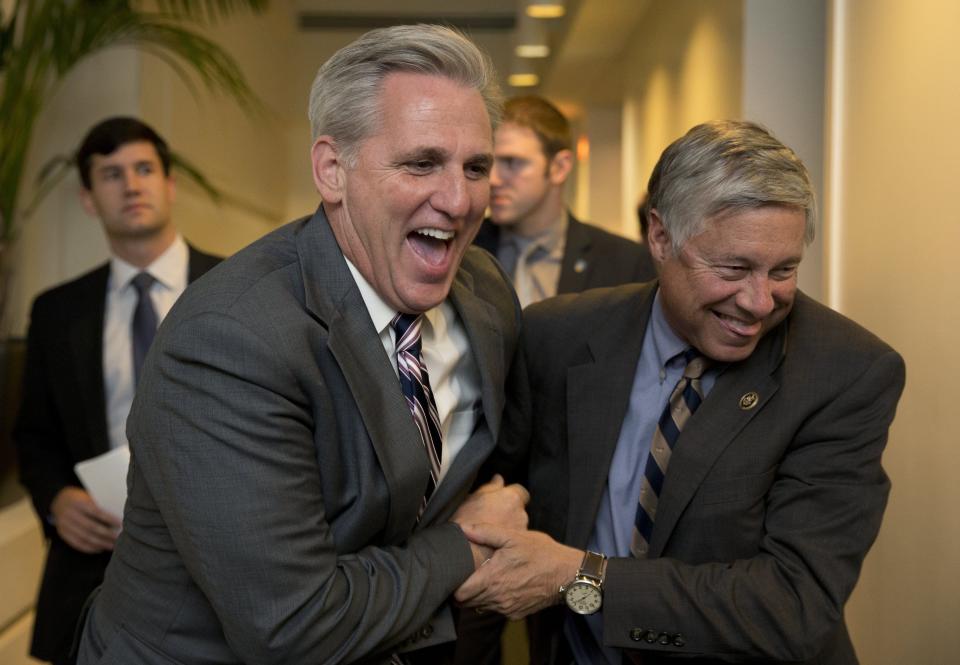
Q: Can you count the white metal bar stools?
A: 0